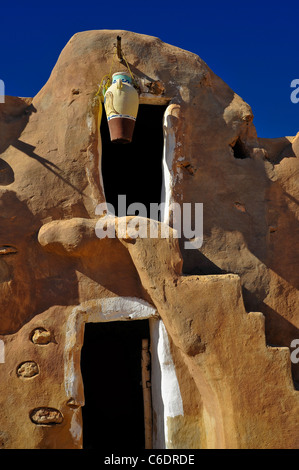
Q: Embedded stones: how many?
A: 3